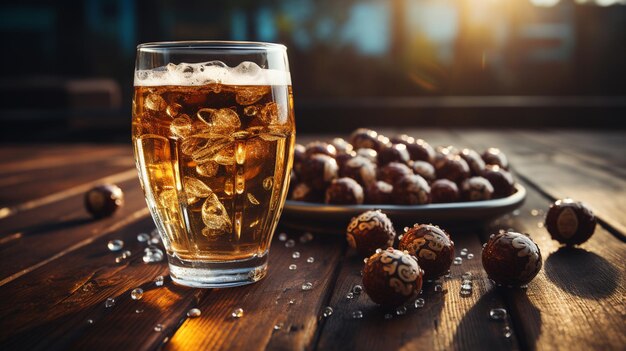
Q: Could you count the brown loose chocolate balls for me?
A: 6